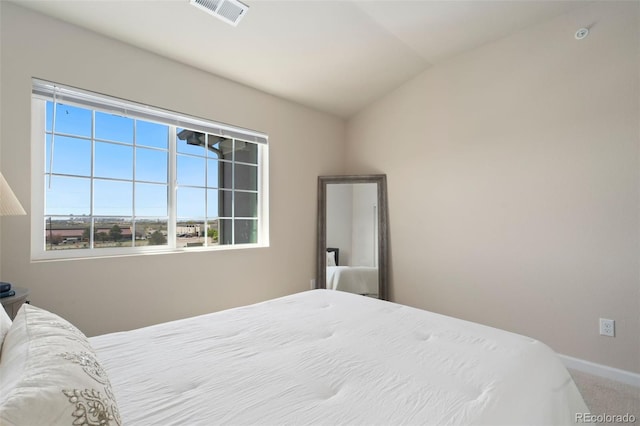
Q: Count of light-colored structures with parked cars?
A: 1